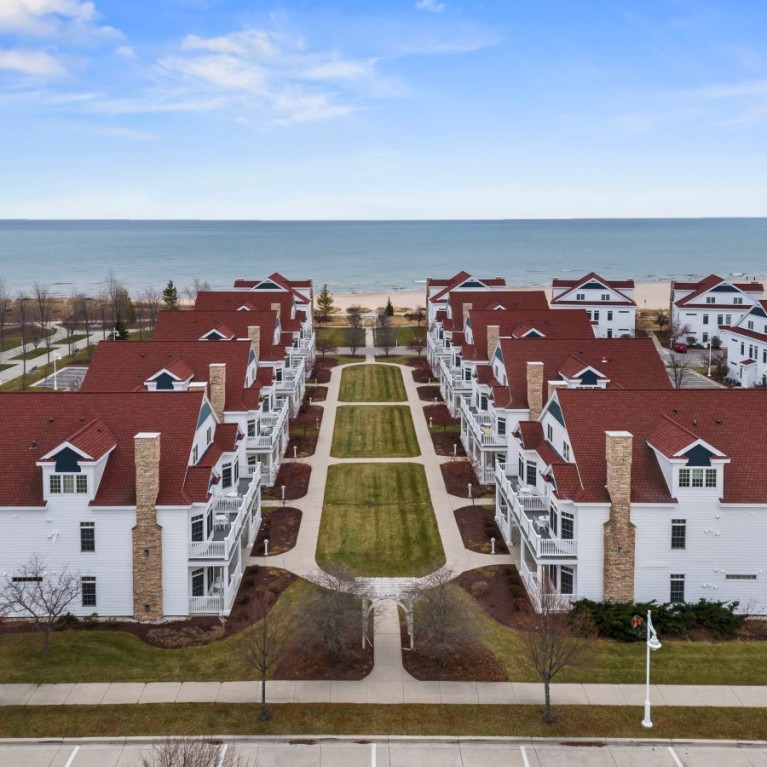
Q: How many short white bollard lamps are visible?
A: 12